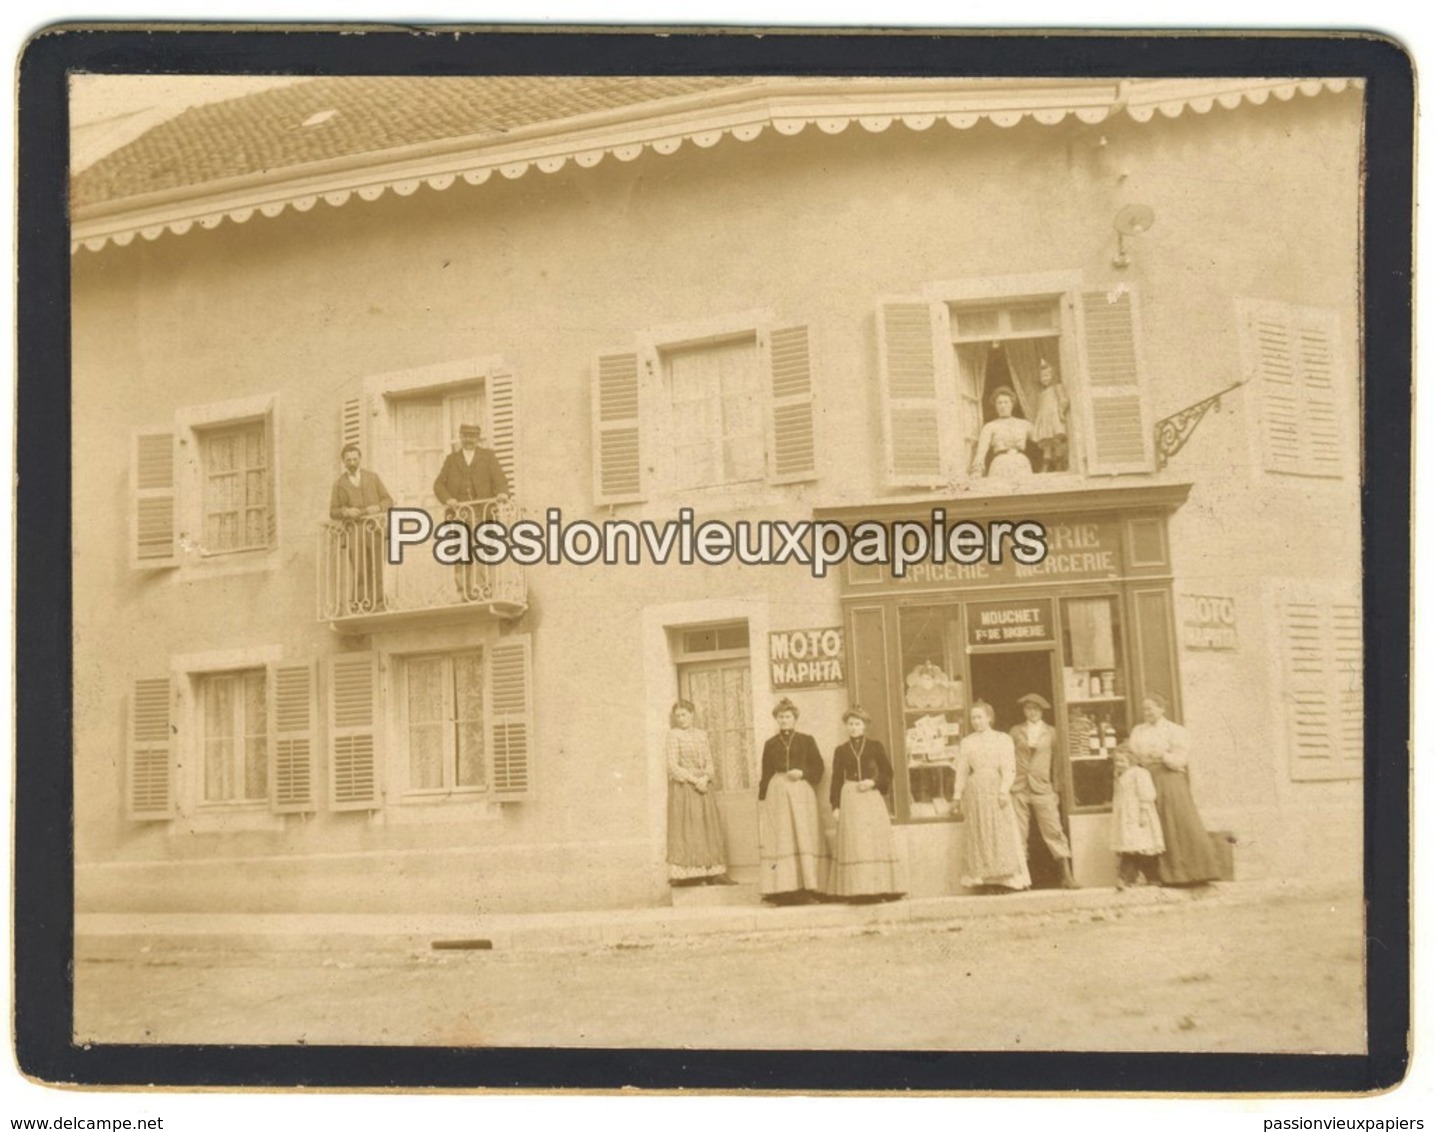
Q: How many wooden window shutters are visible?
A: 15